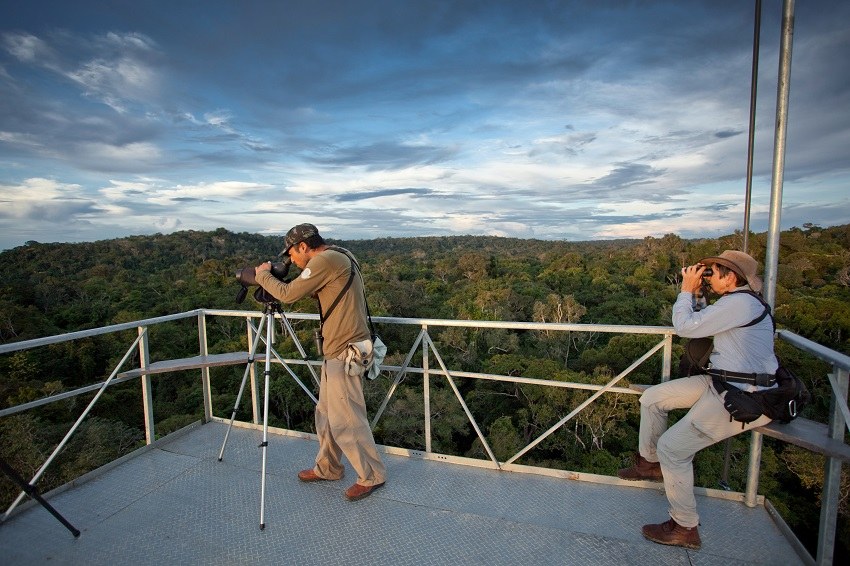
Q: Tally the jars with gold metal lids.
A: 0